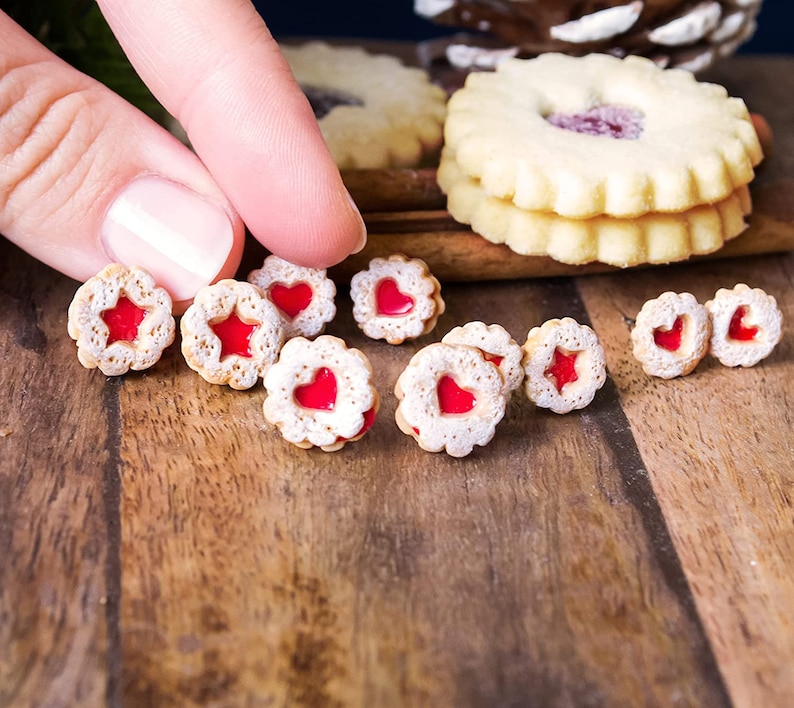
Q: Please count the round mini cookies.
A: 10